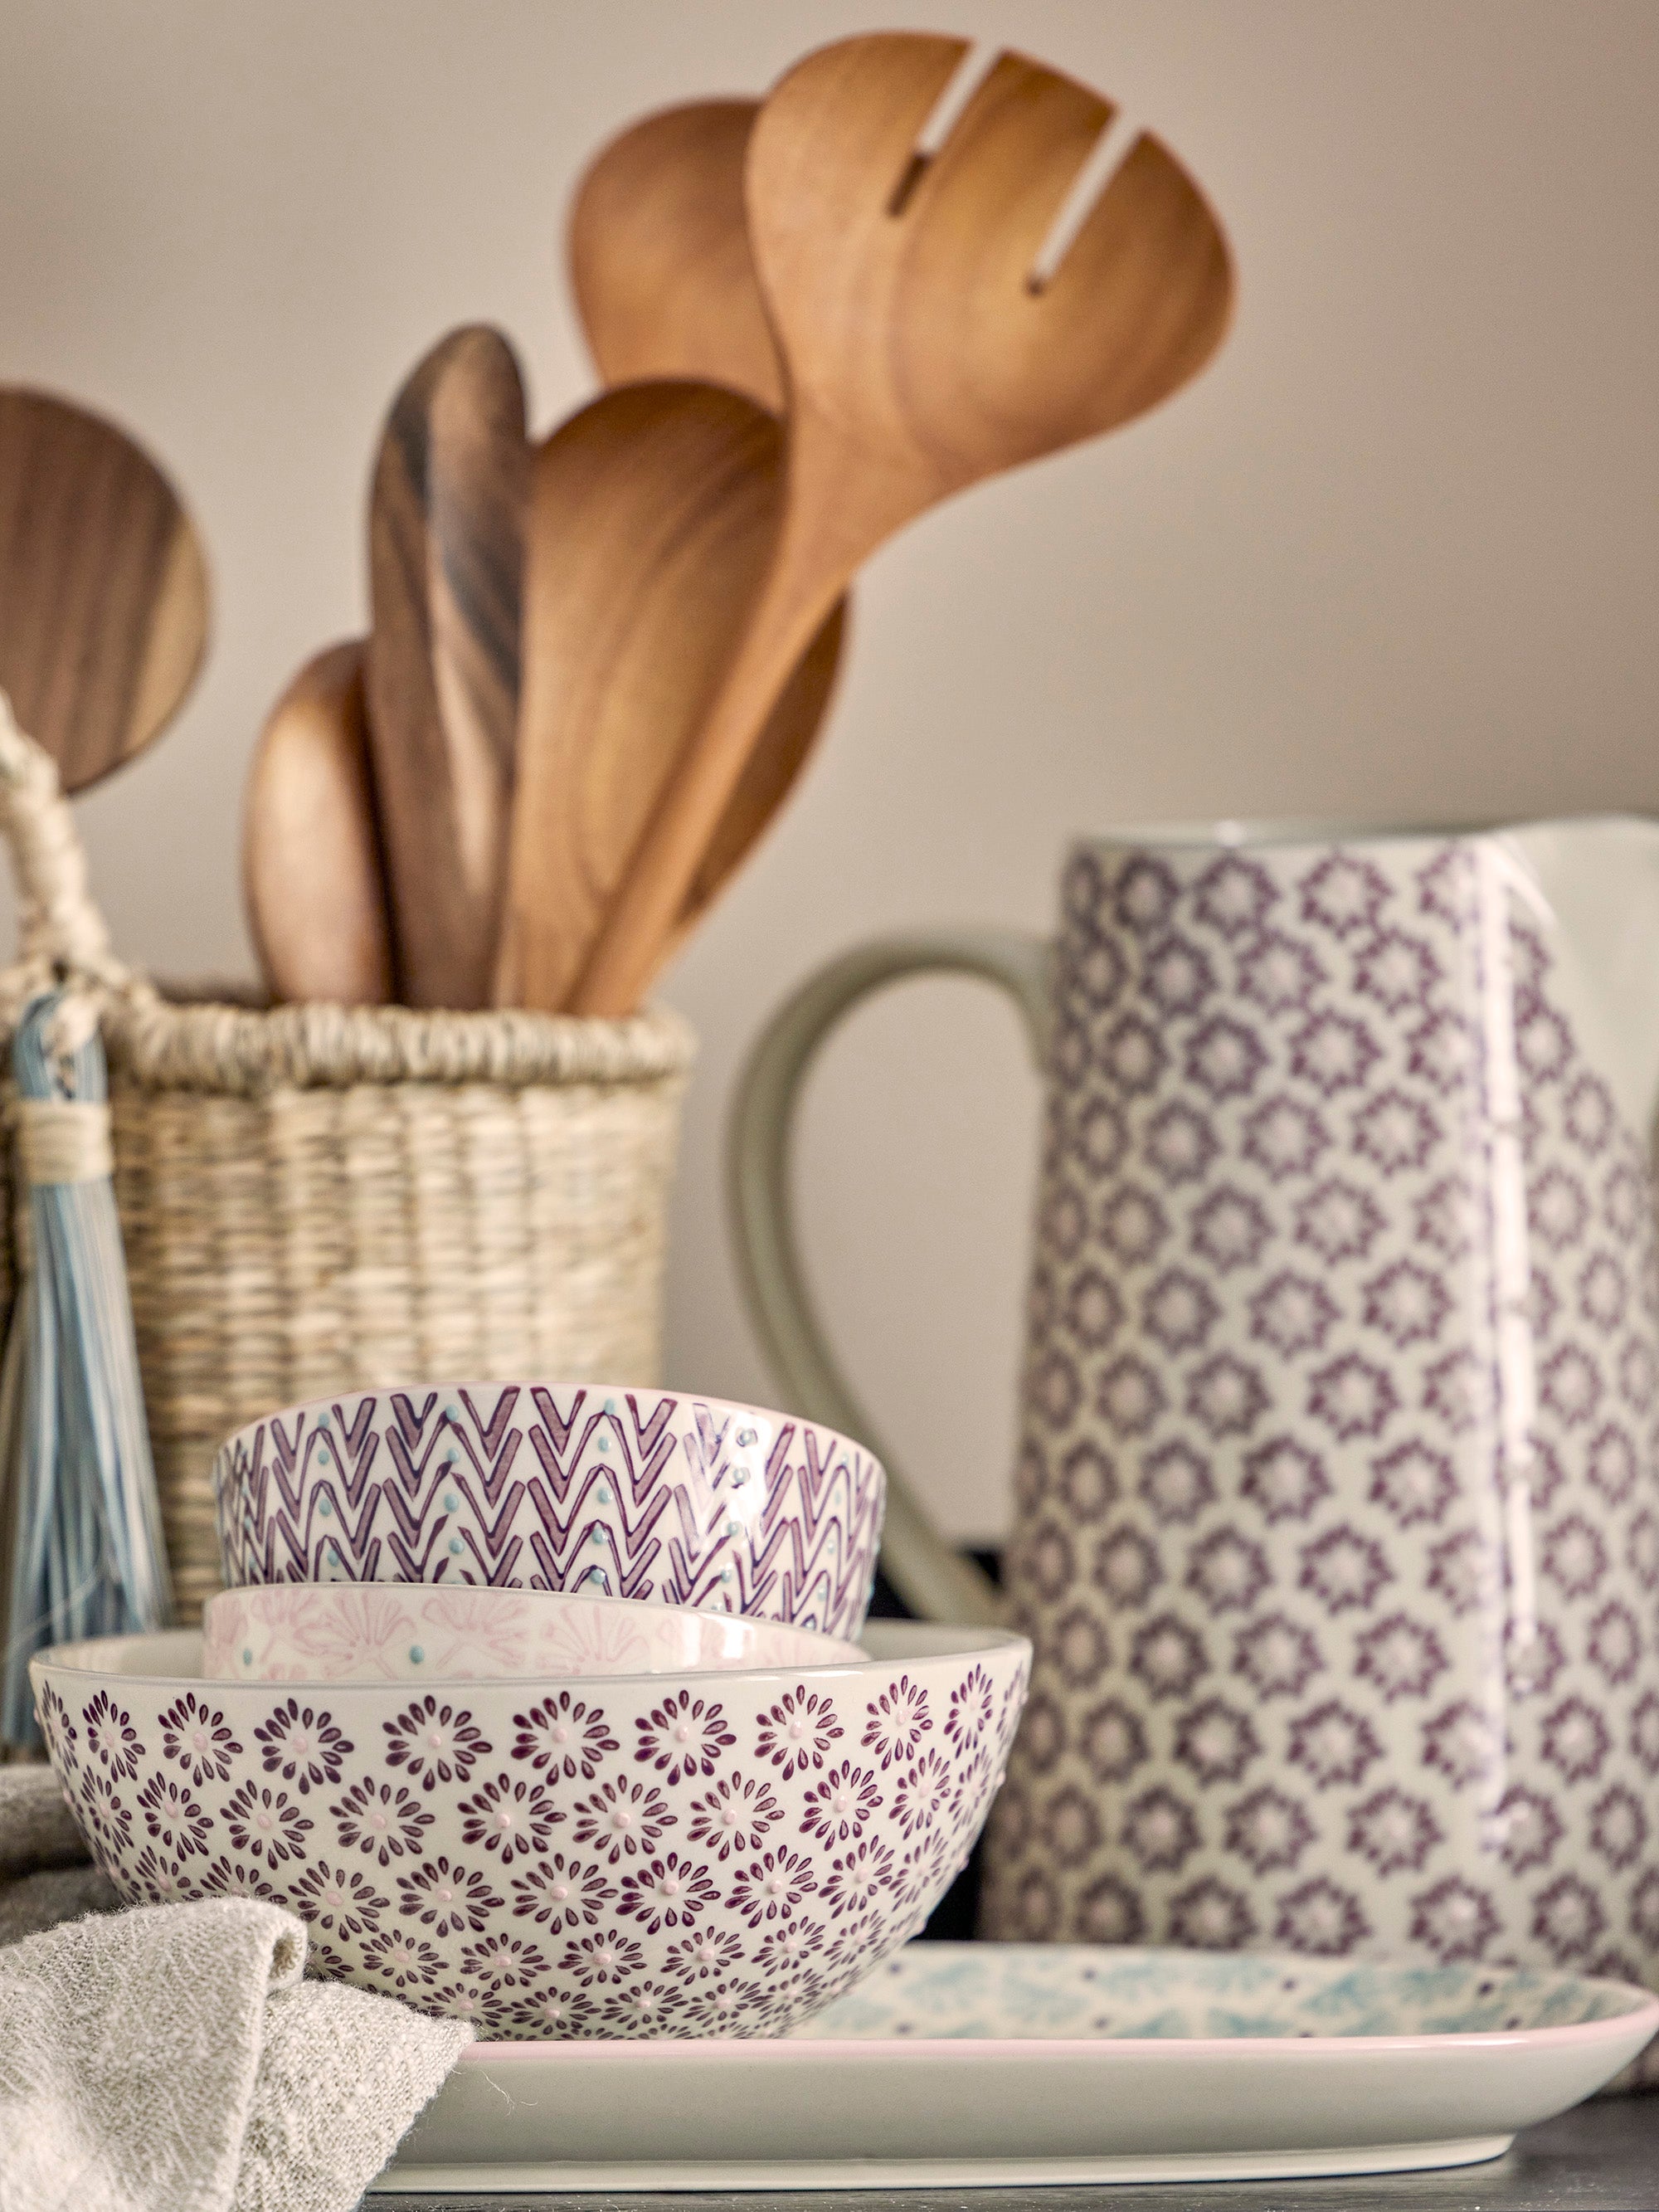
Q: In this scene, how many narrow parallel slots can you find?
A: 2